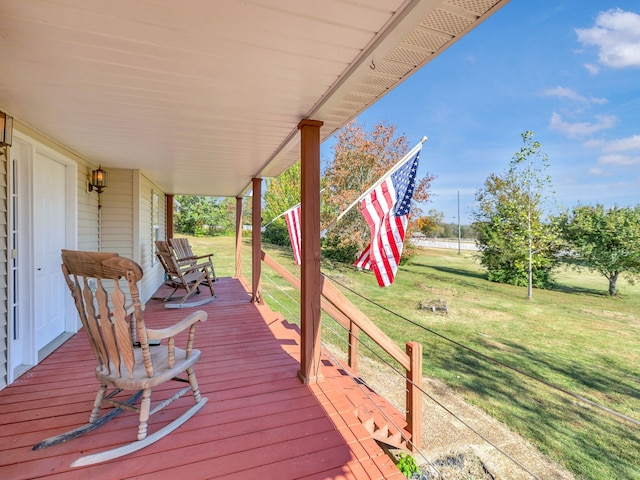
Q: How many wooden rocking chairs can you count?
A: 3